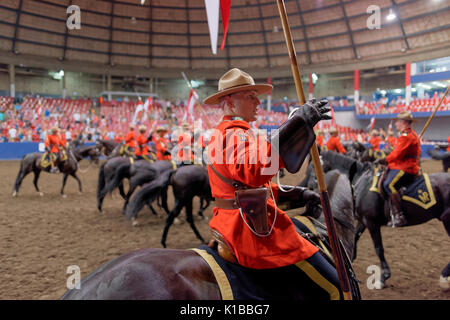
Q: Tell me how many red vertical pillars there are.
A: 4